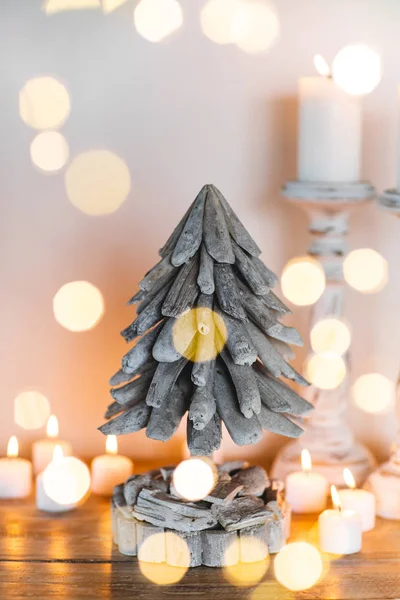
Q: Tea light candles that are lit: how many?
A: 7